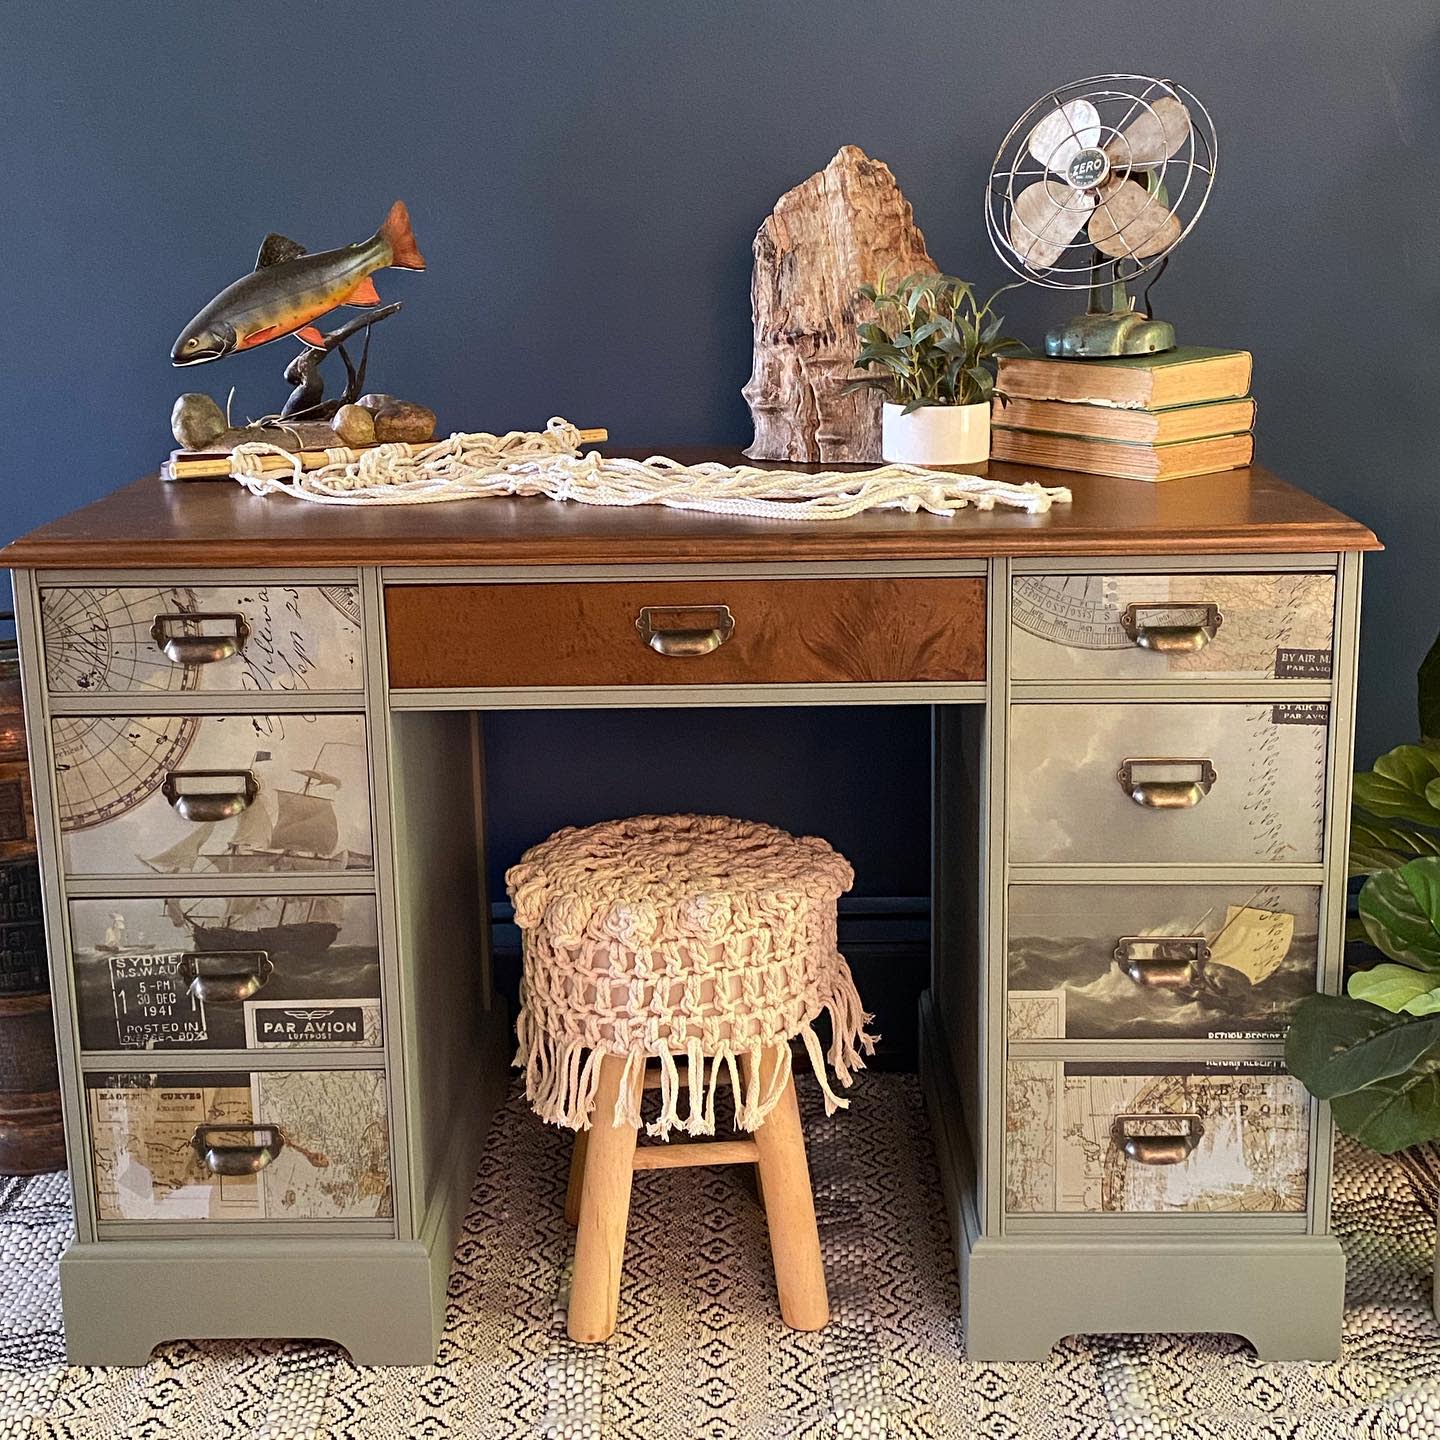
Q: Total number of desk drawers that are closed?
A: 9